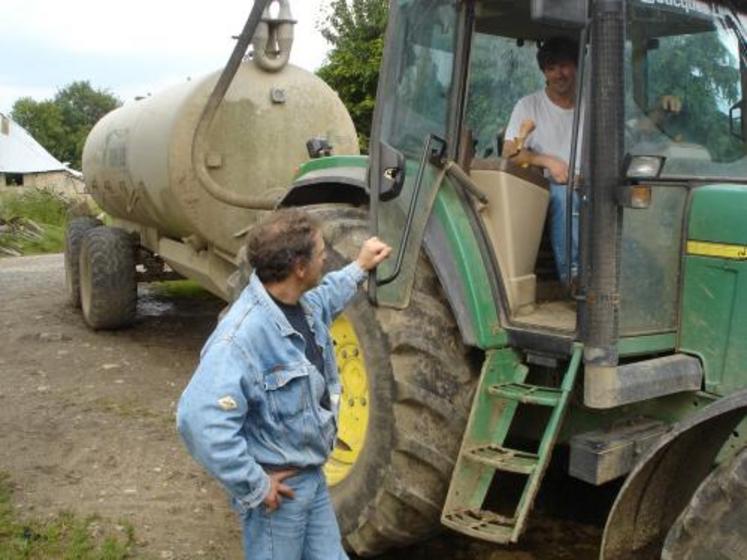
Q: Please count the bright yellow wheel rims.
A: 1